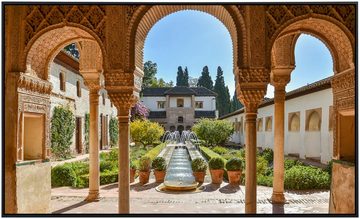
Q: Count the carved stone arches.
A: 3